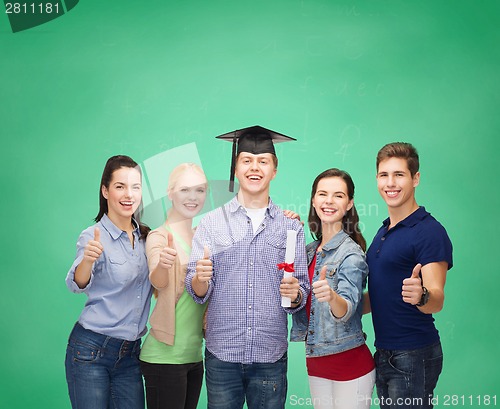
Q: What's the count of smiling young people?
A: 5